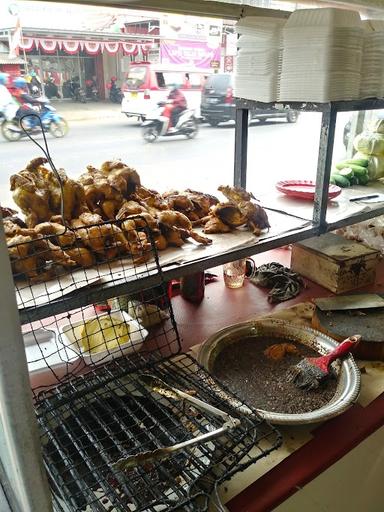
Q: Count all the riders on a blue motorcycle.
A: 2